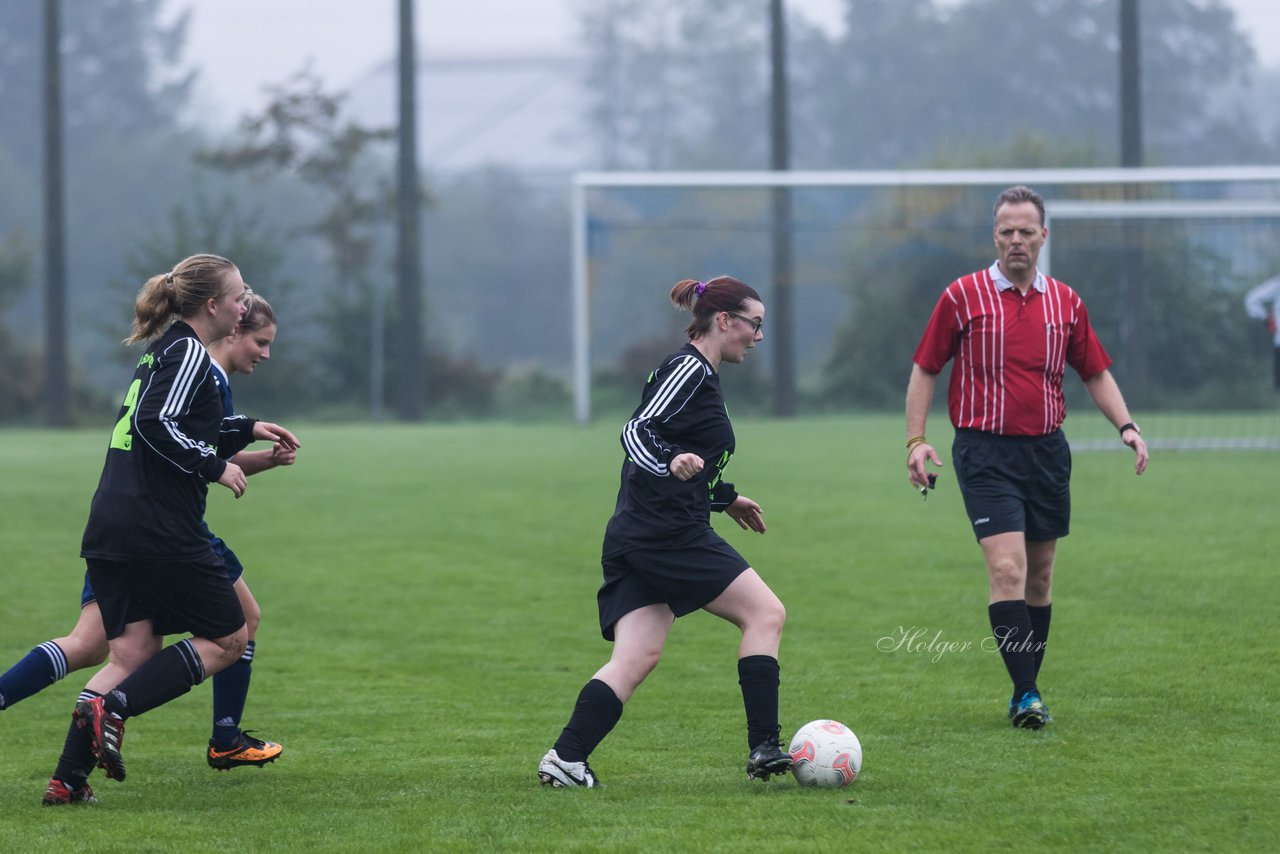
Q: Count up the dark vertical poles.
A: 4